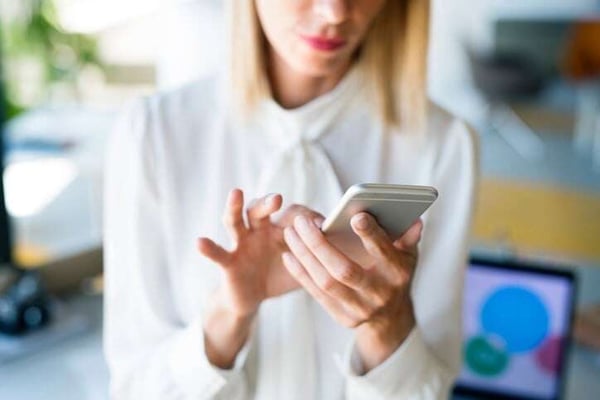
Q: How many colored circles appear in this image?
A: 3